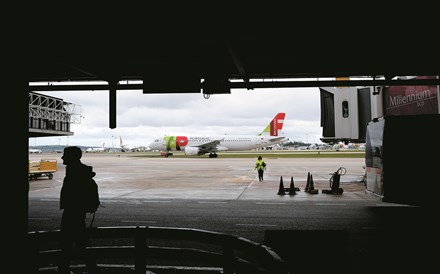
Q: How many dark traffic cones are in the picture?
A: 4